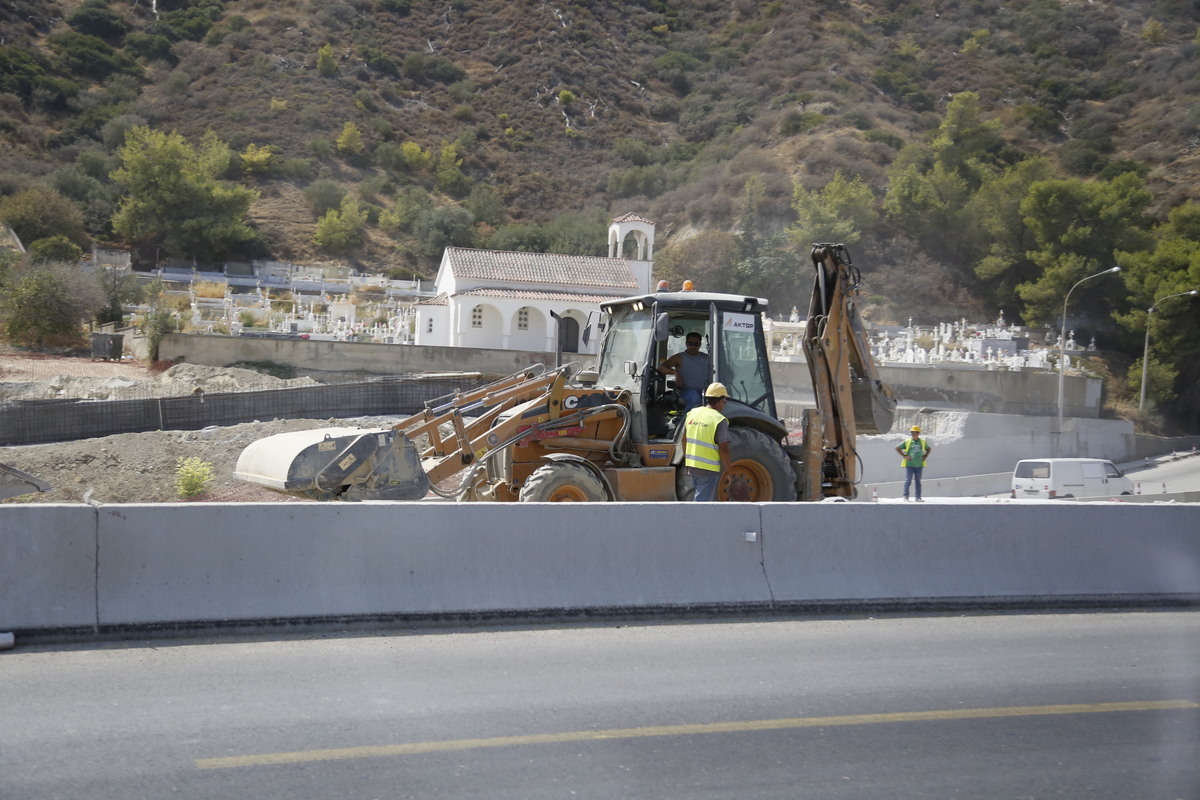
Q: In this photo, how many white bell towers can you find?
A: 1